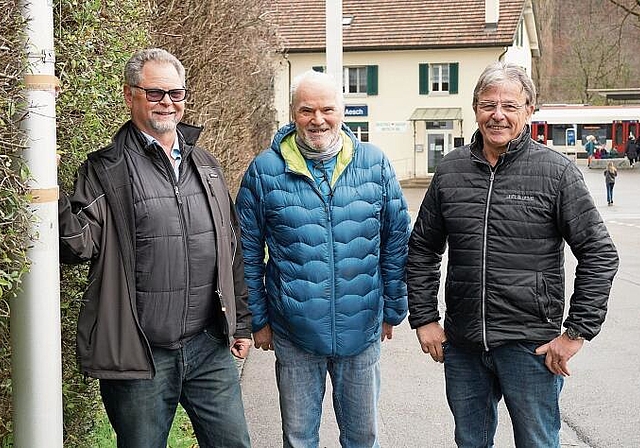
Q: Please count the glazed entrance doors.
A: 1